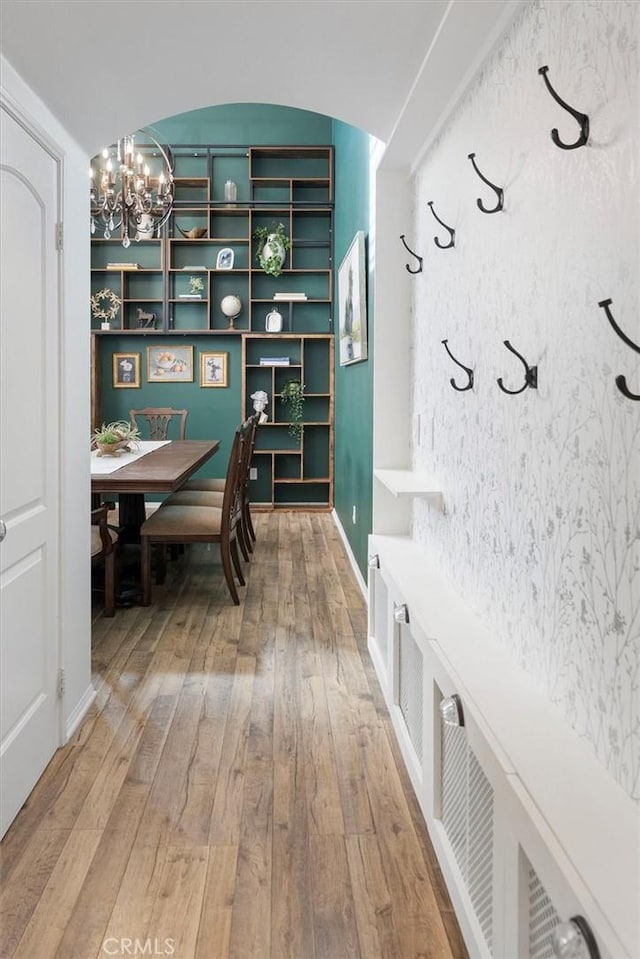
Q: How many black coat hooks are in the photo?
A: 7